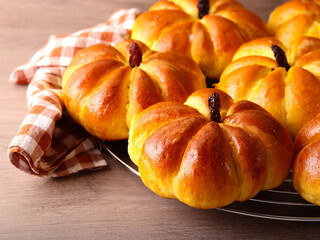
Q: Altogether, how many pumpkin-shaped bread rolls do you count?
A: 6